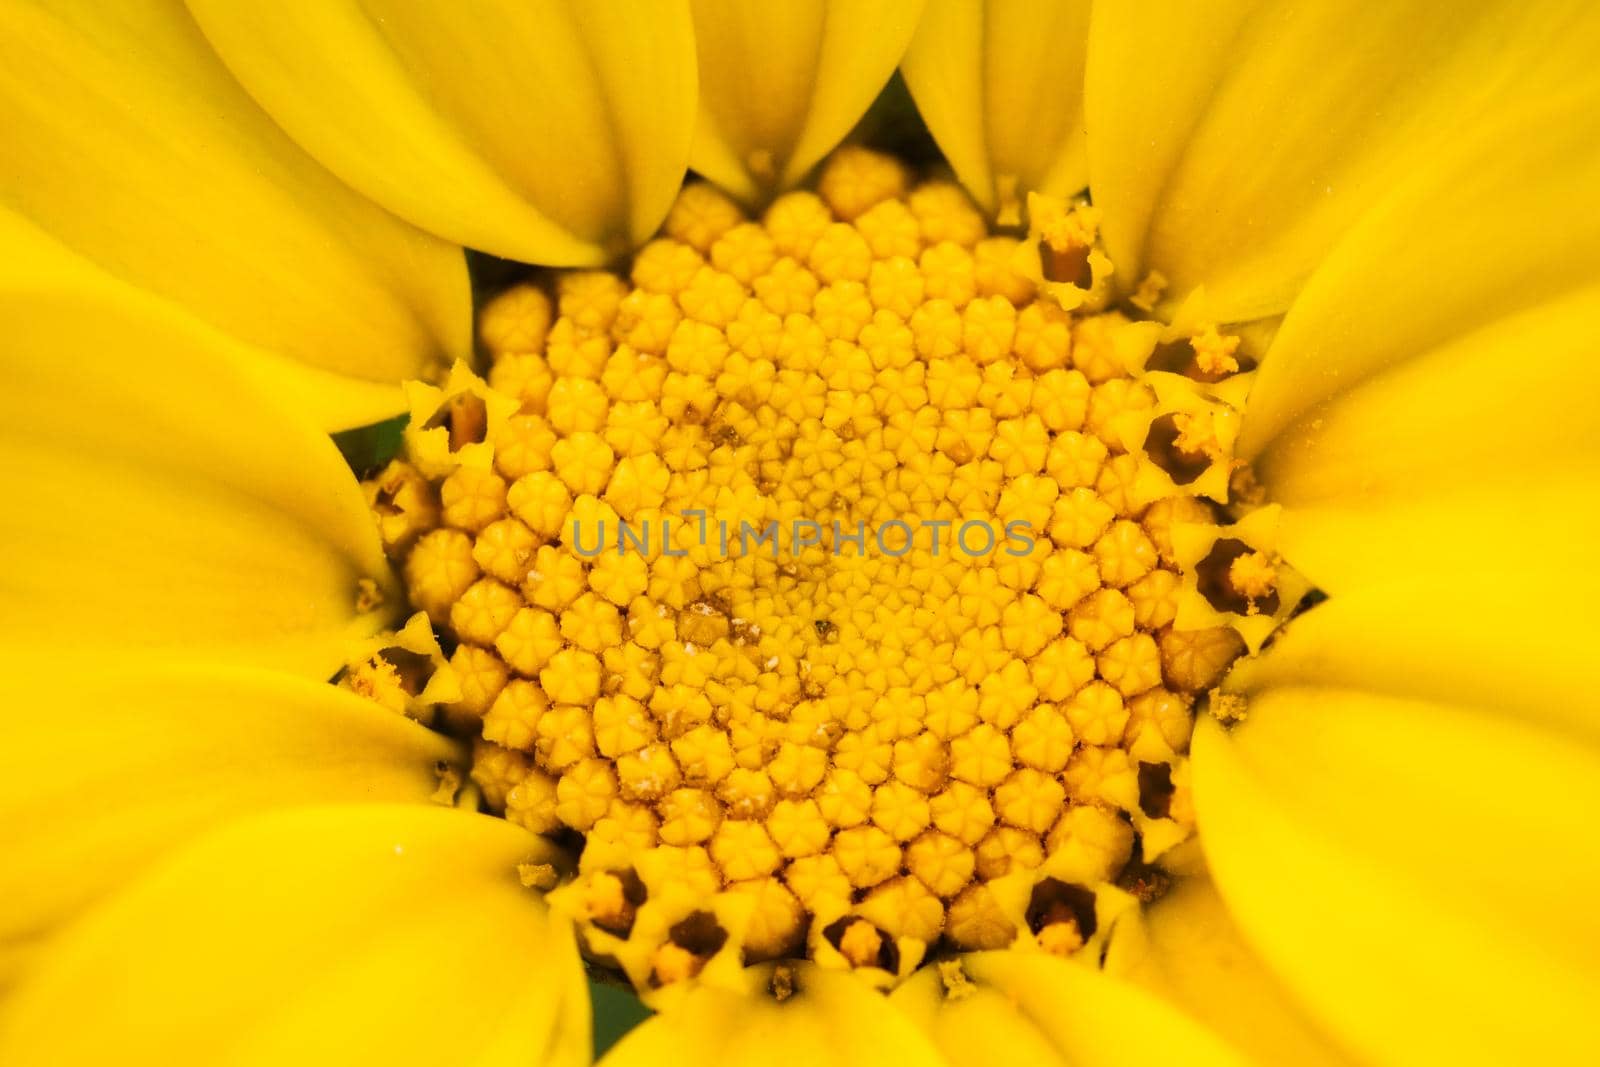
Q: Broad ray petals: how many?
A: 13